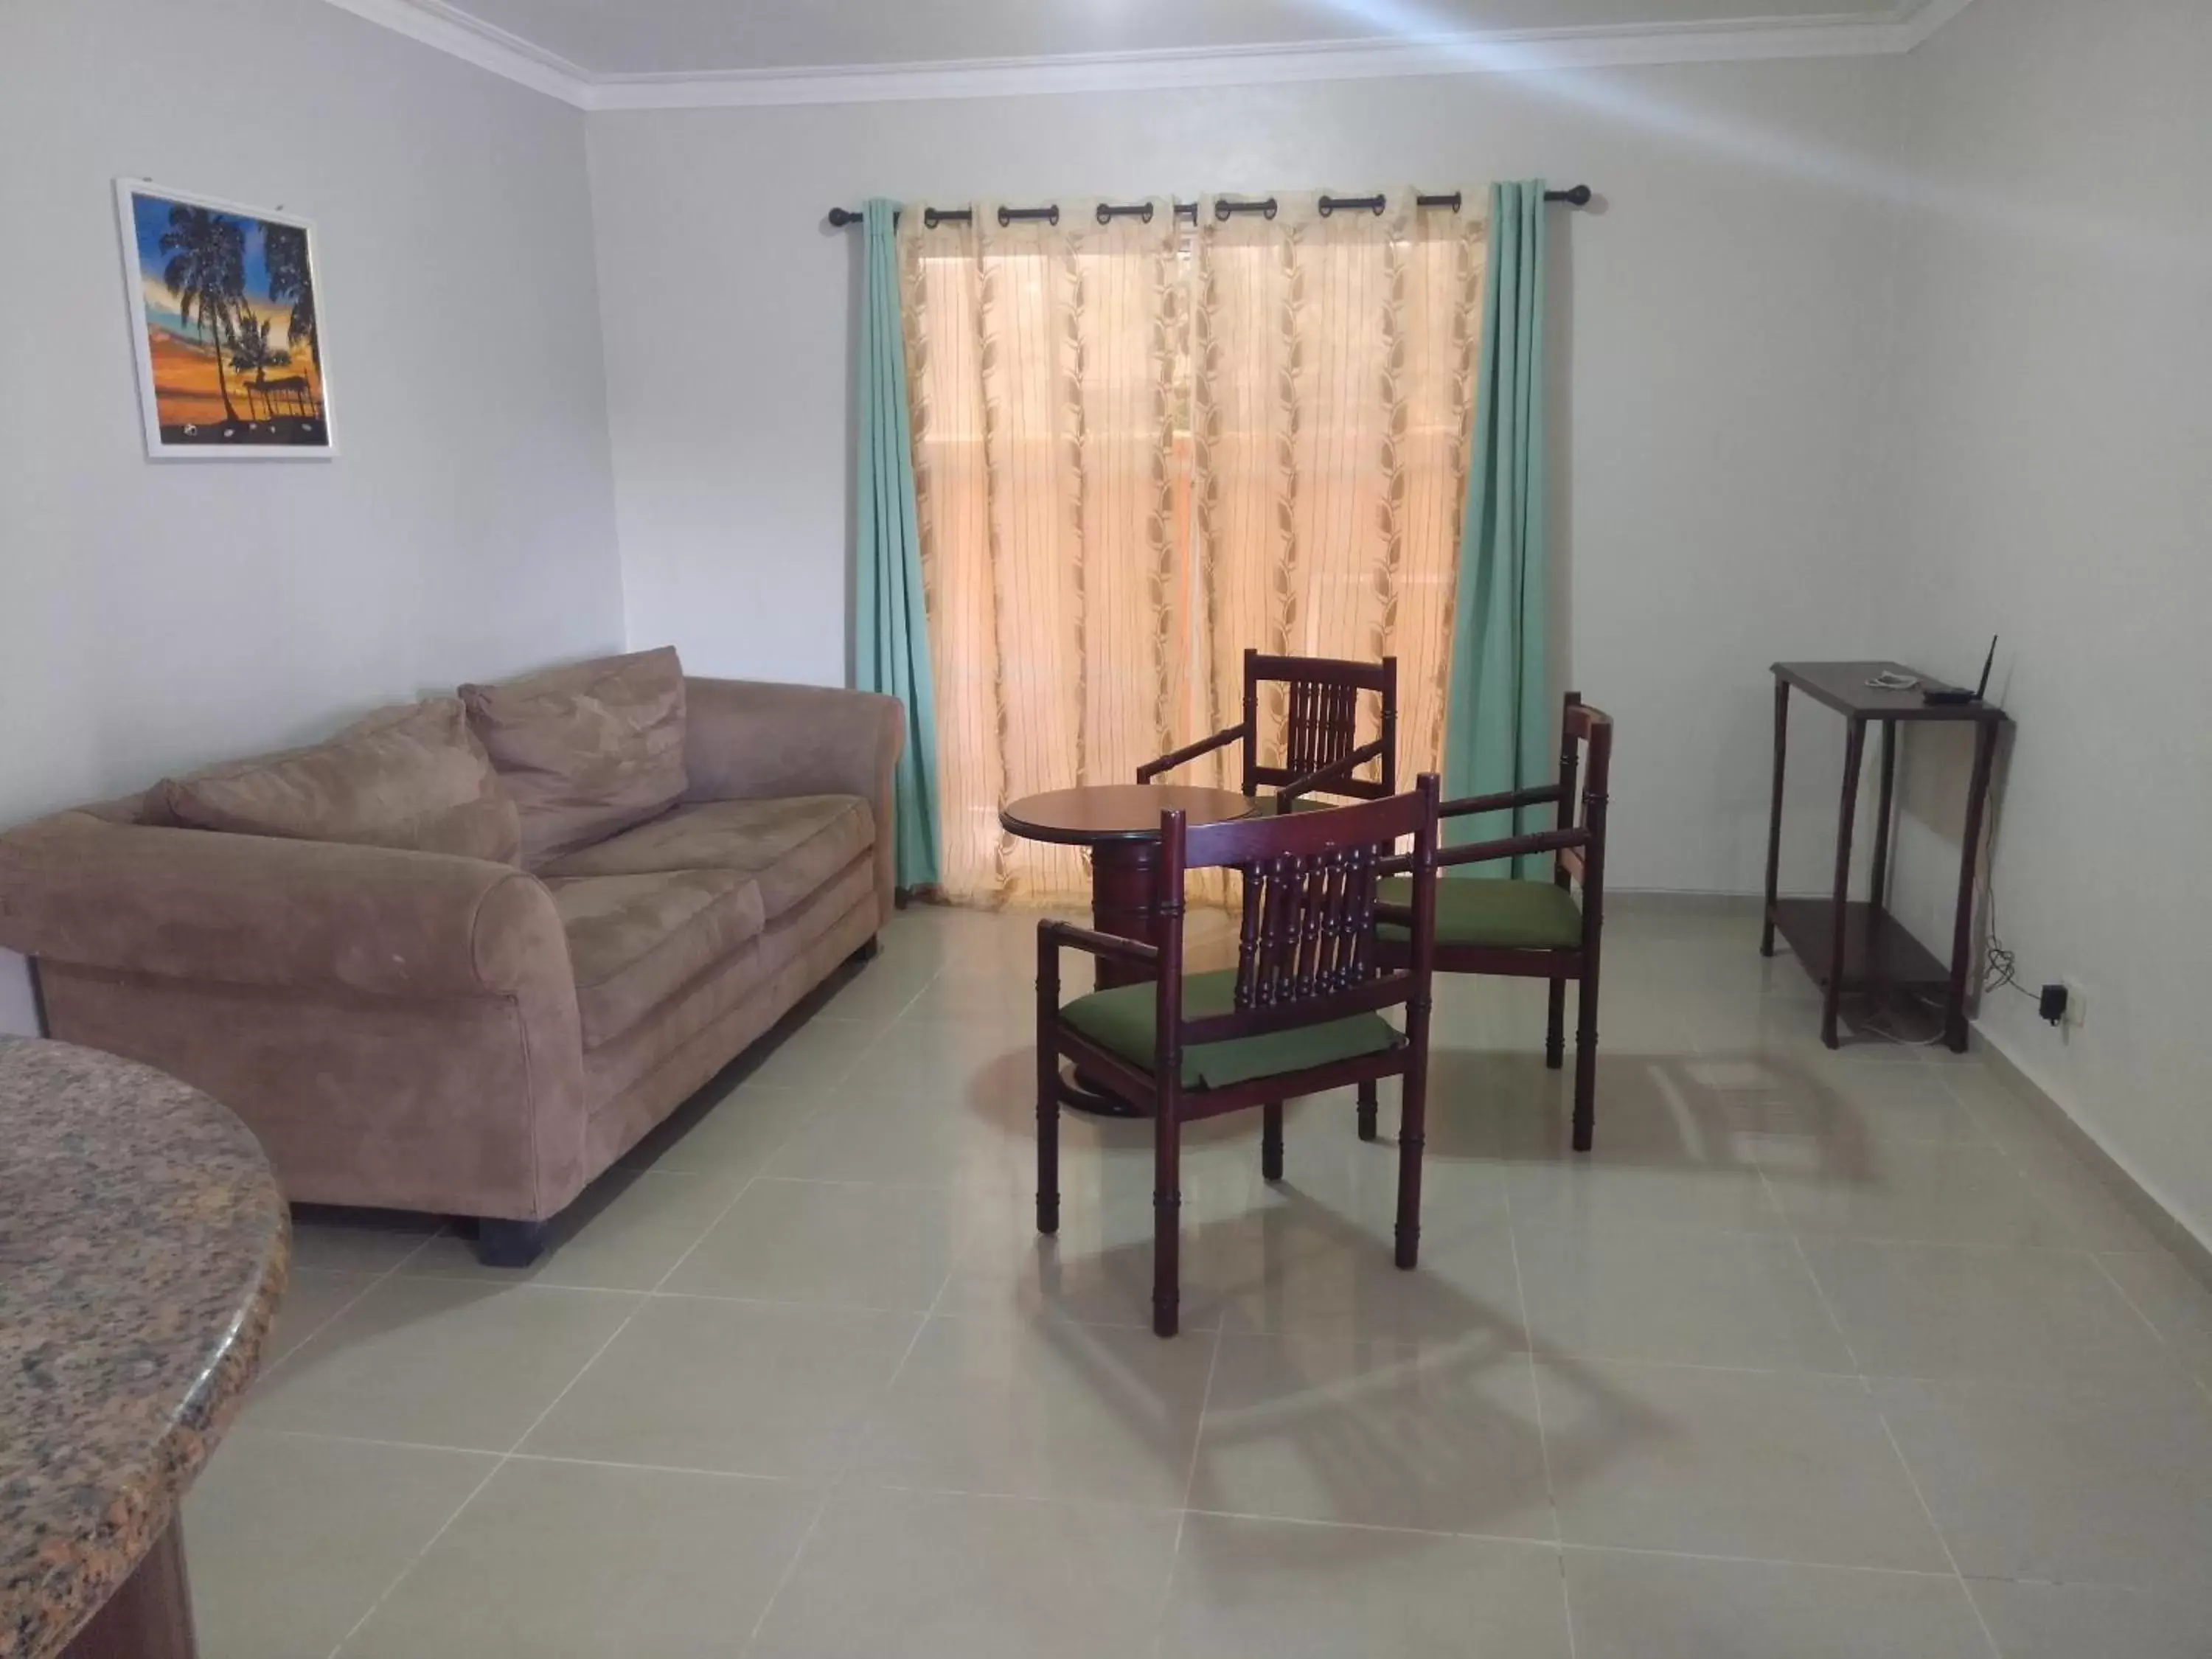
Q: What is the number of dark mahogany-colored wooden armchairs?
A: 3